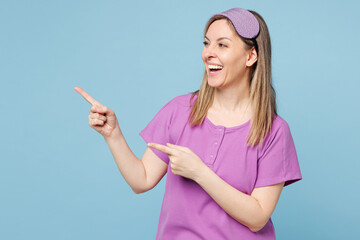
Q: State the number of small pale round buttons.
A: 3